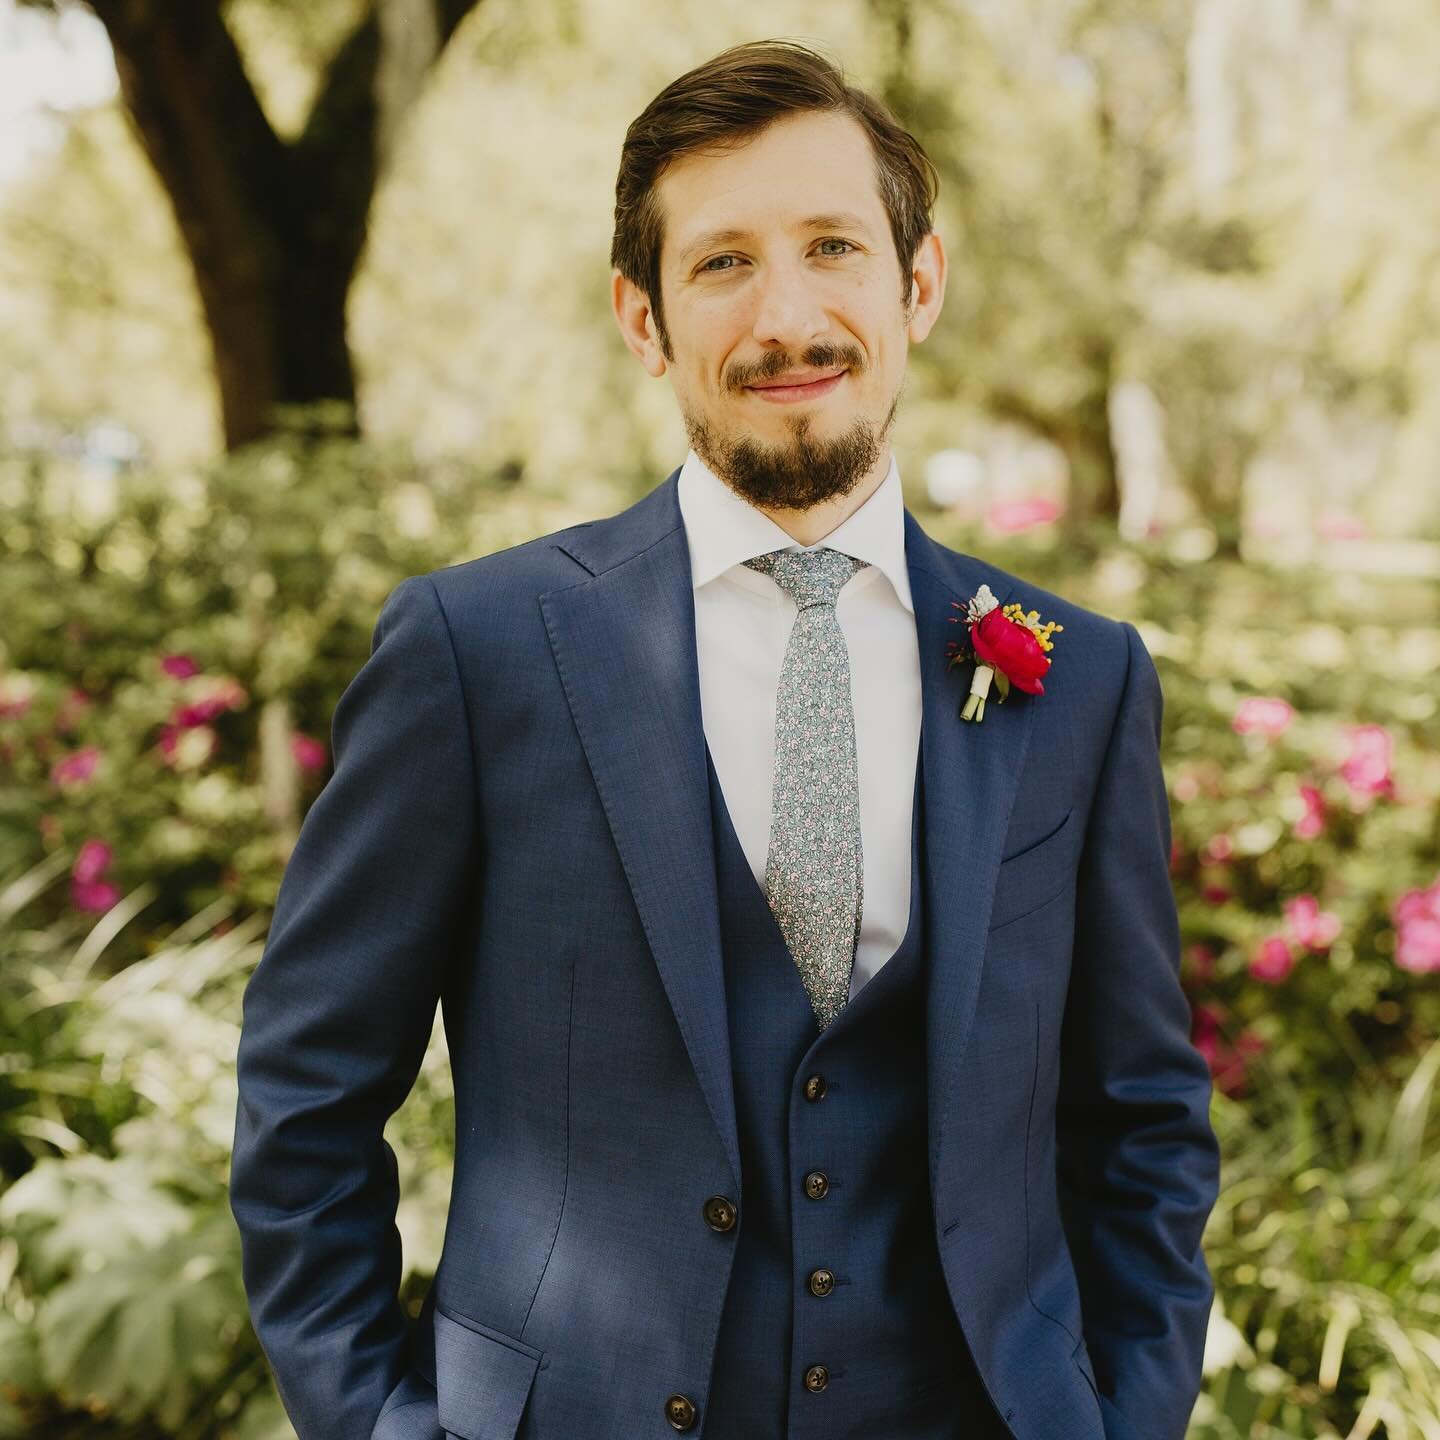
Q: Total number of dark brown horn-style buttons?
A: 6